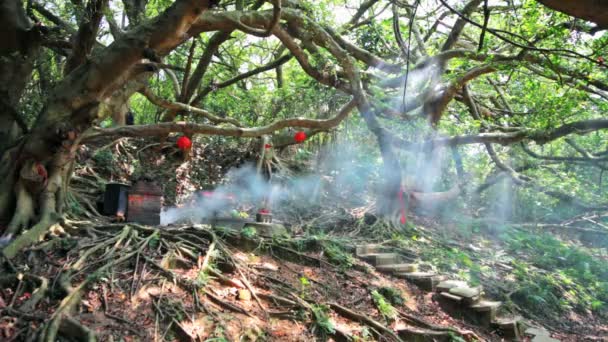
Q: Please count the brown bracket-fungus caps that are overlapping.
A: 0